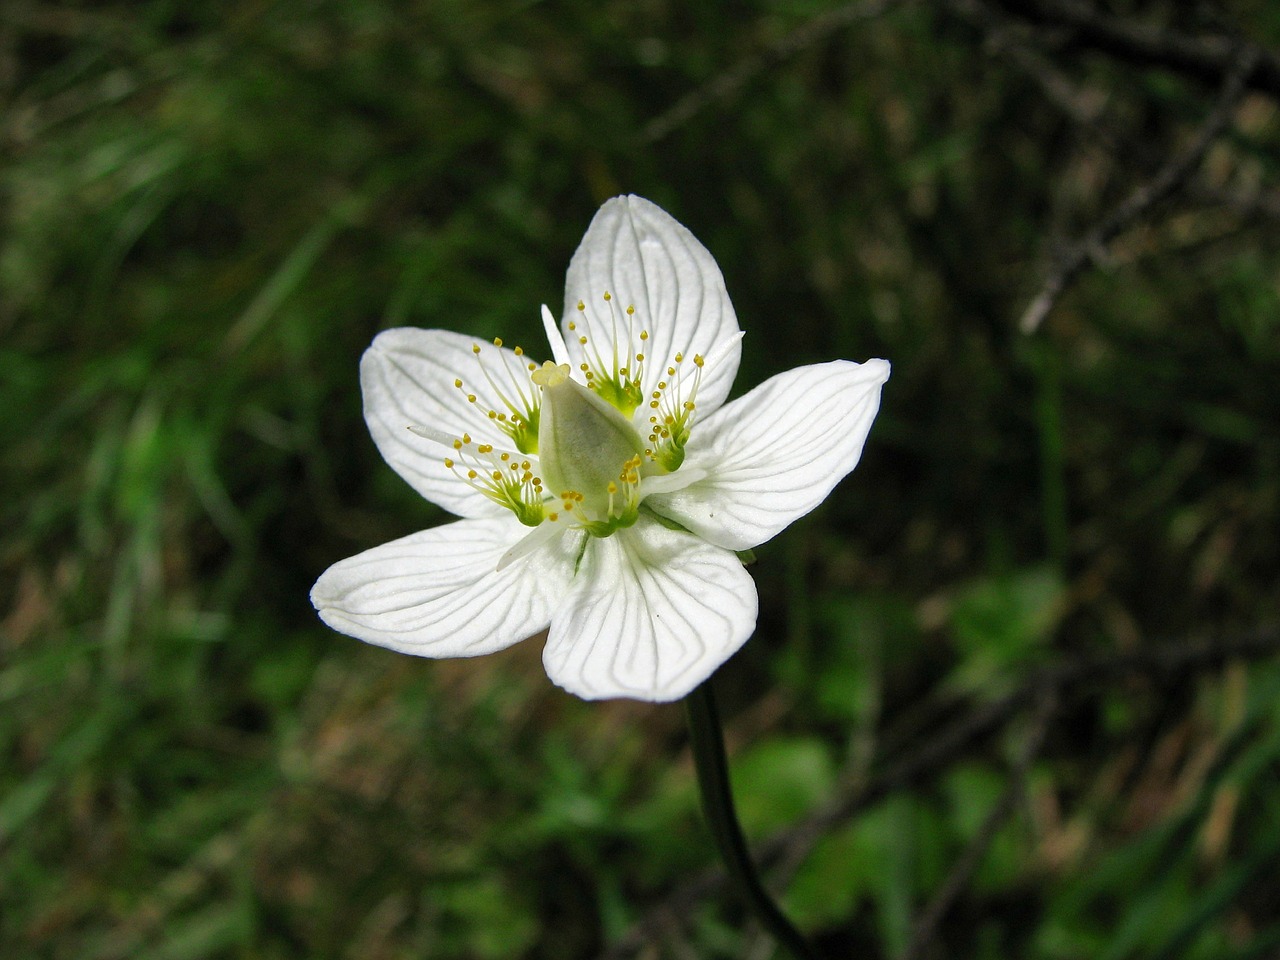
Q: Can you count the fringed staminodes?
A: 5